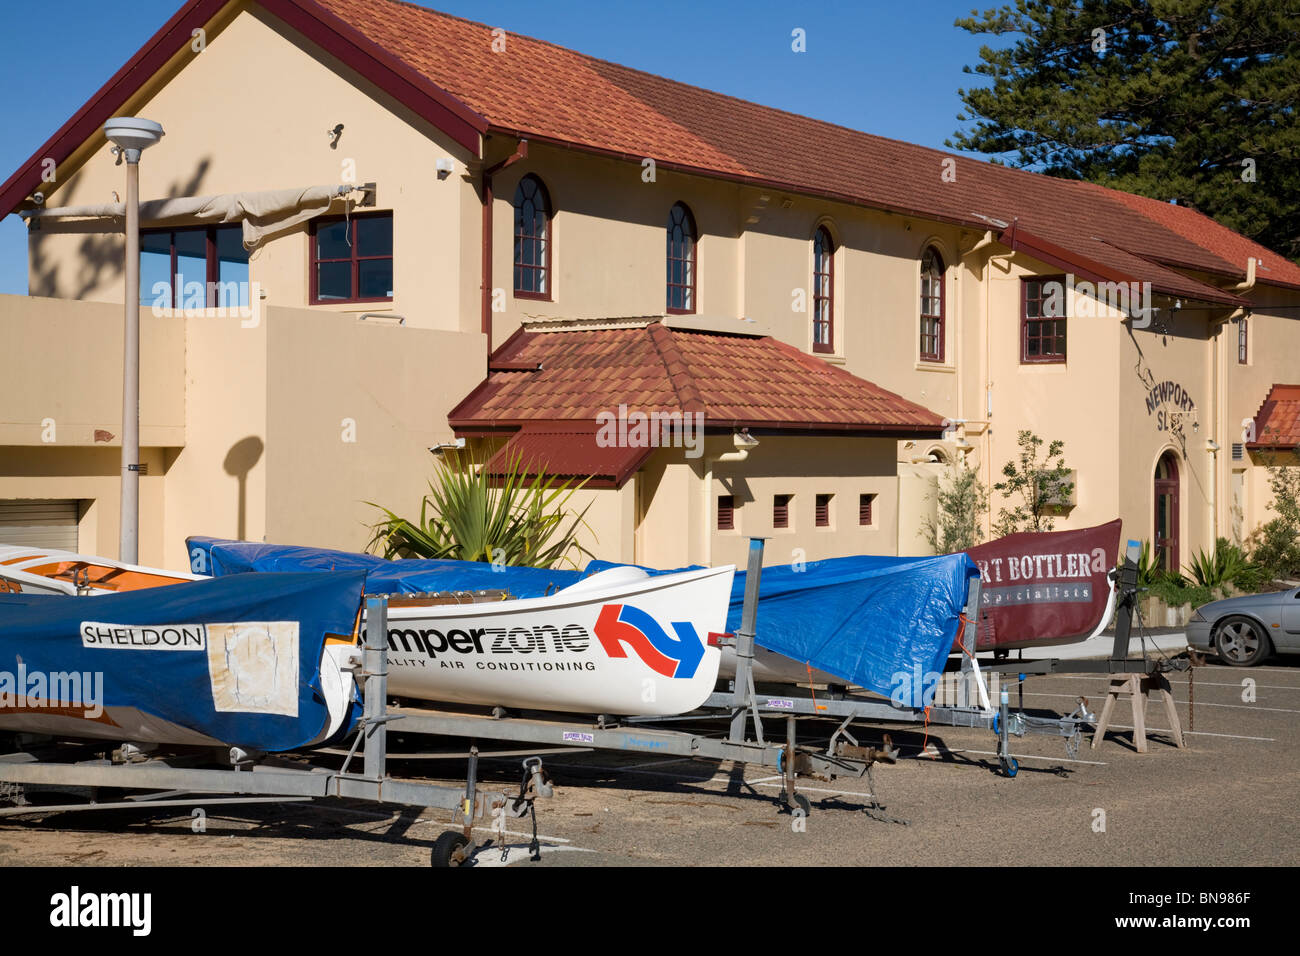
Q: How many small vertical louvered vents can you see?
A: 4